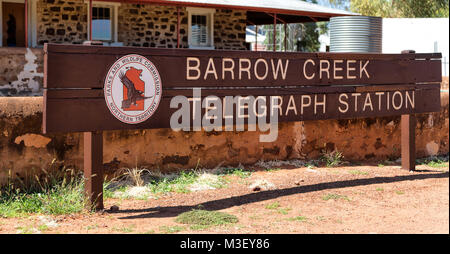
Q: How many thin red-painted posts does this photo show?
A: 6